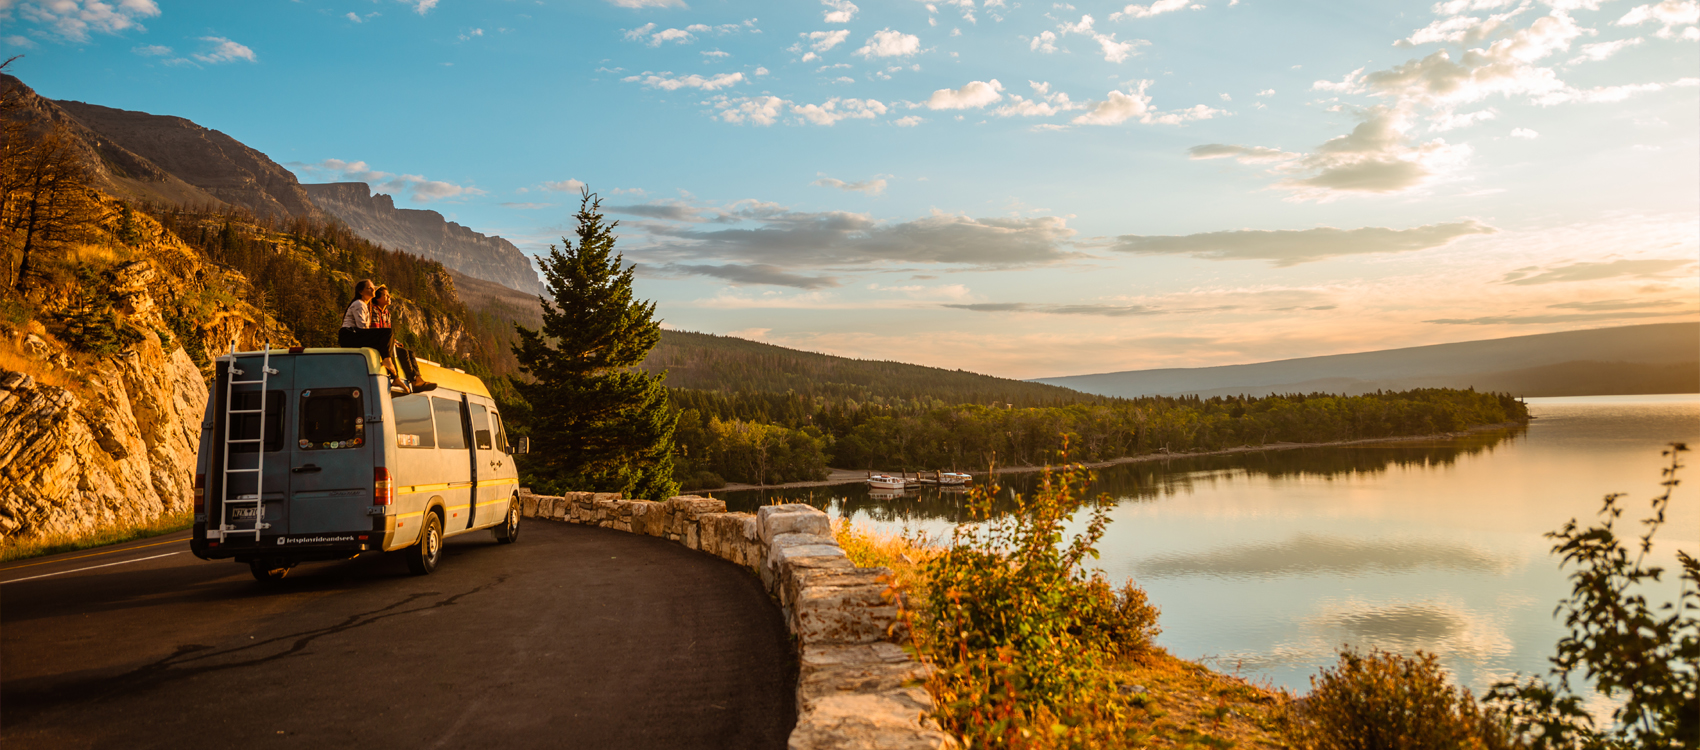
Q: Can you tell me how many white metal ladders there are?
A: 1